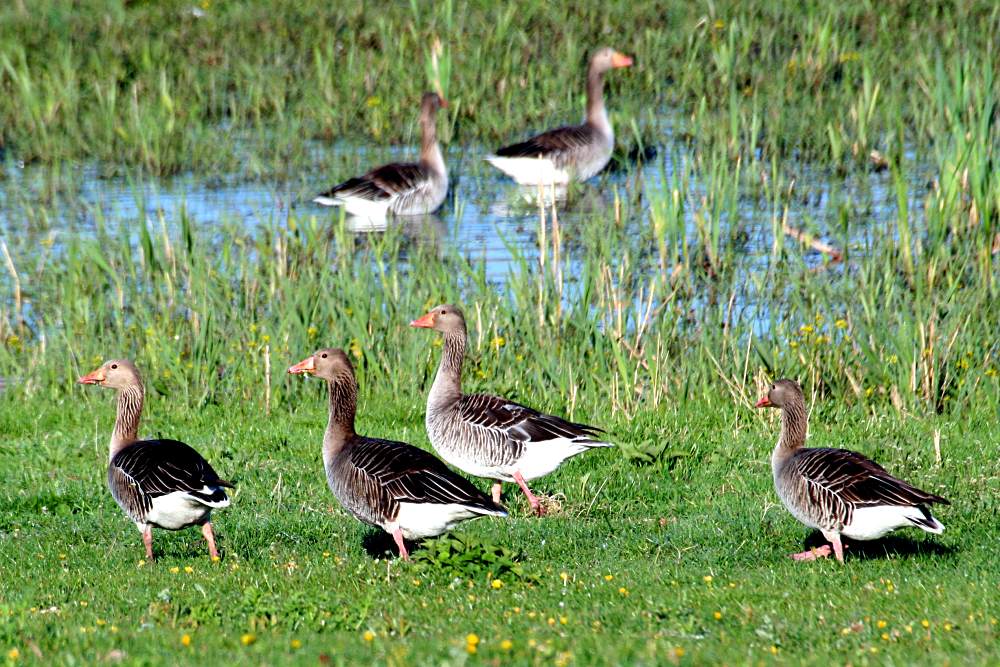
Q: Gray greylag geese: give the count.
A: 6